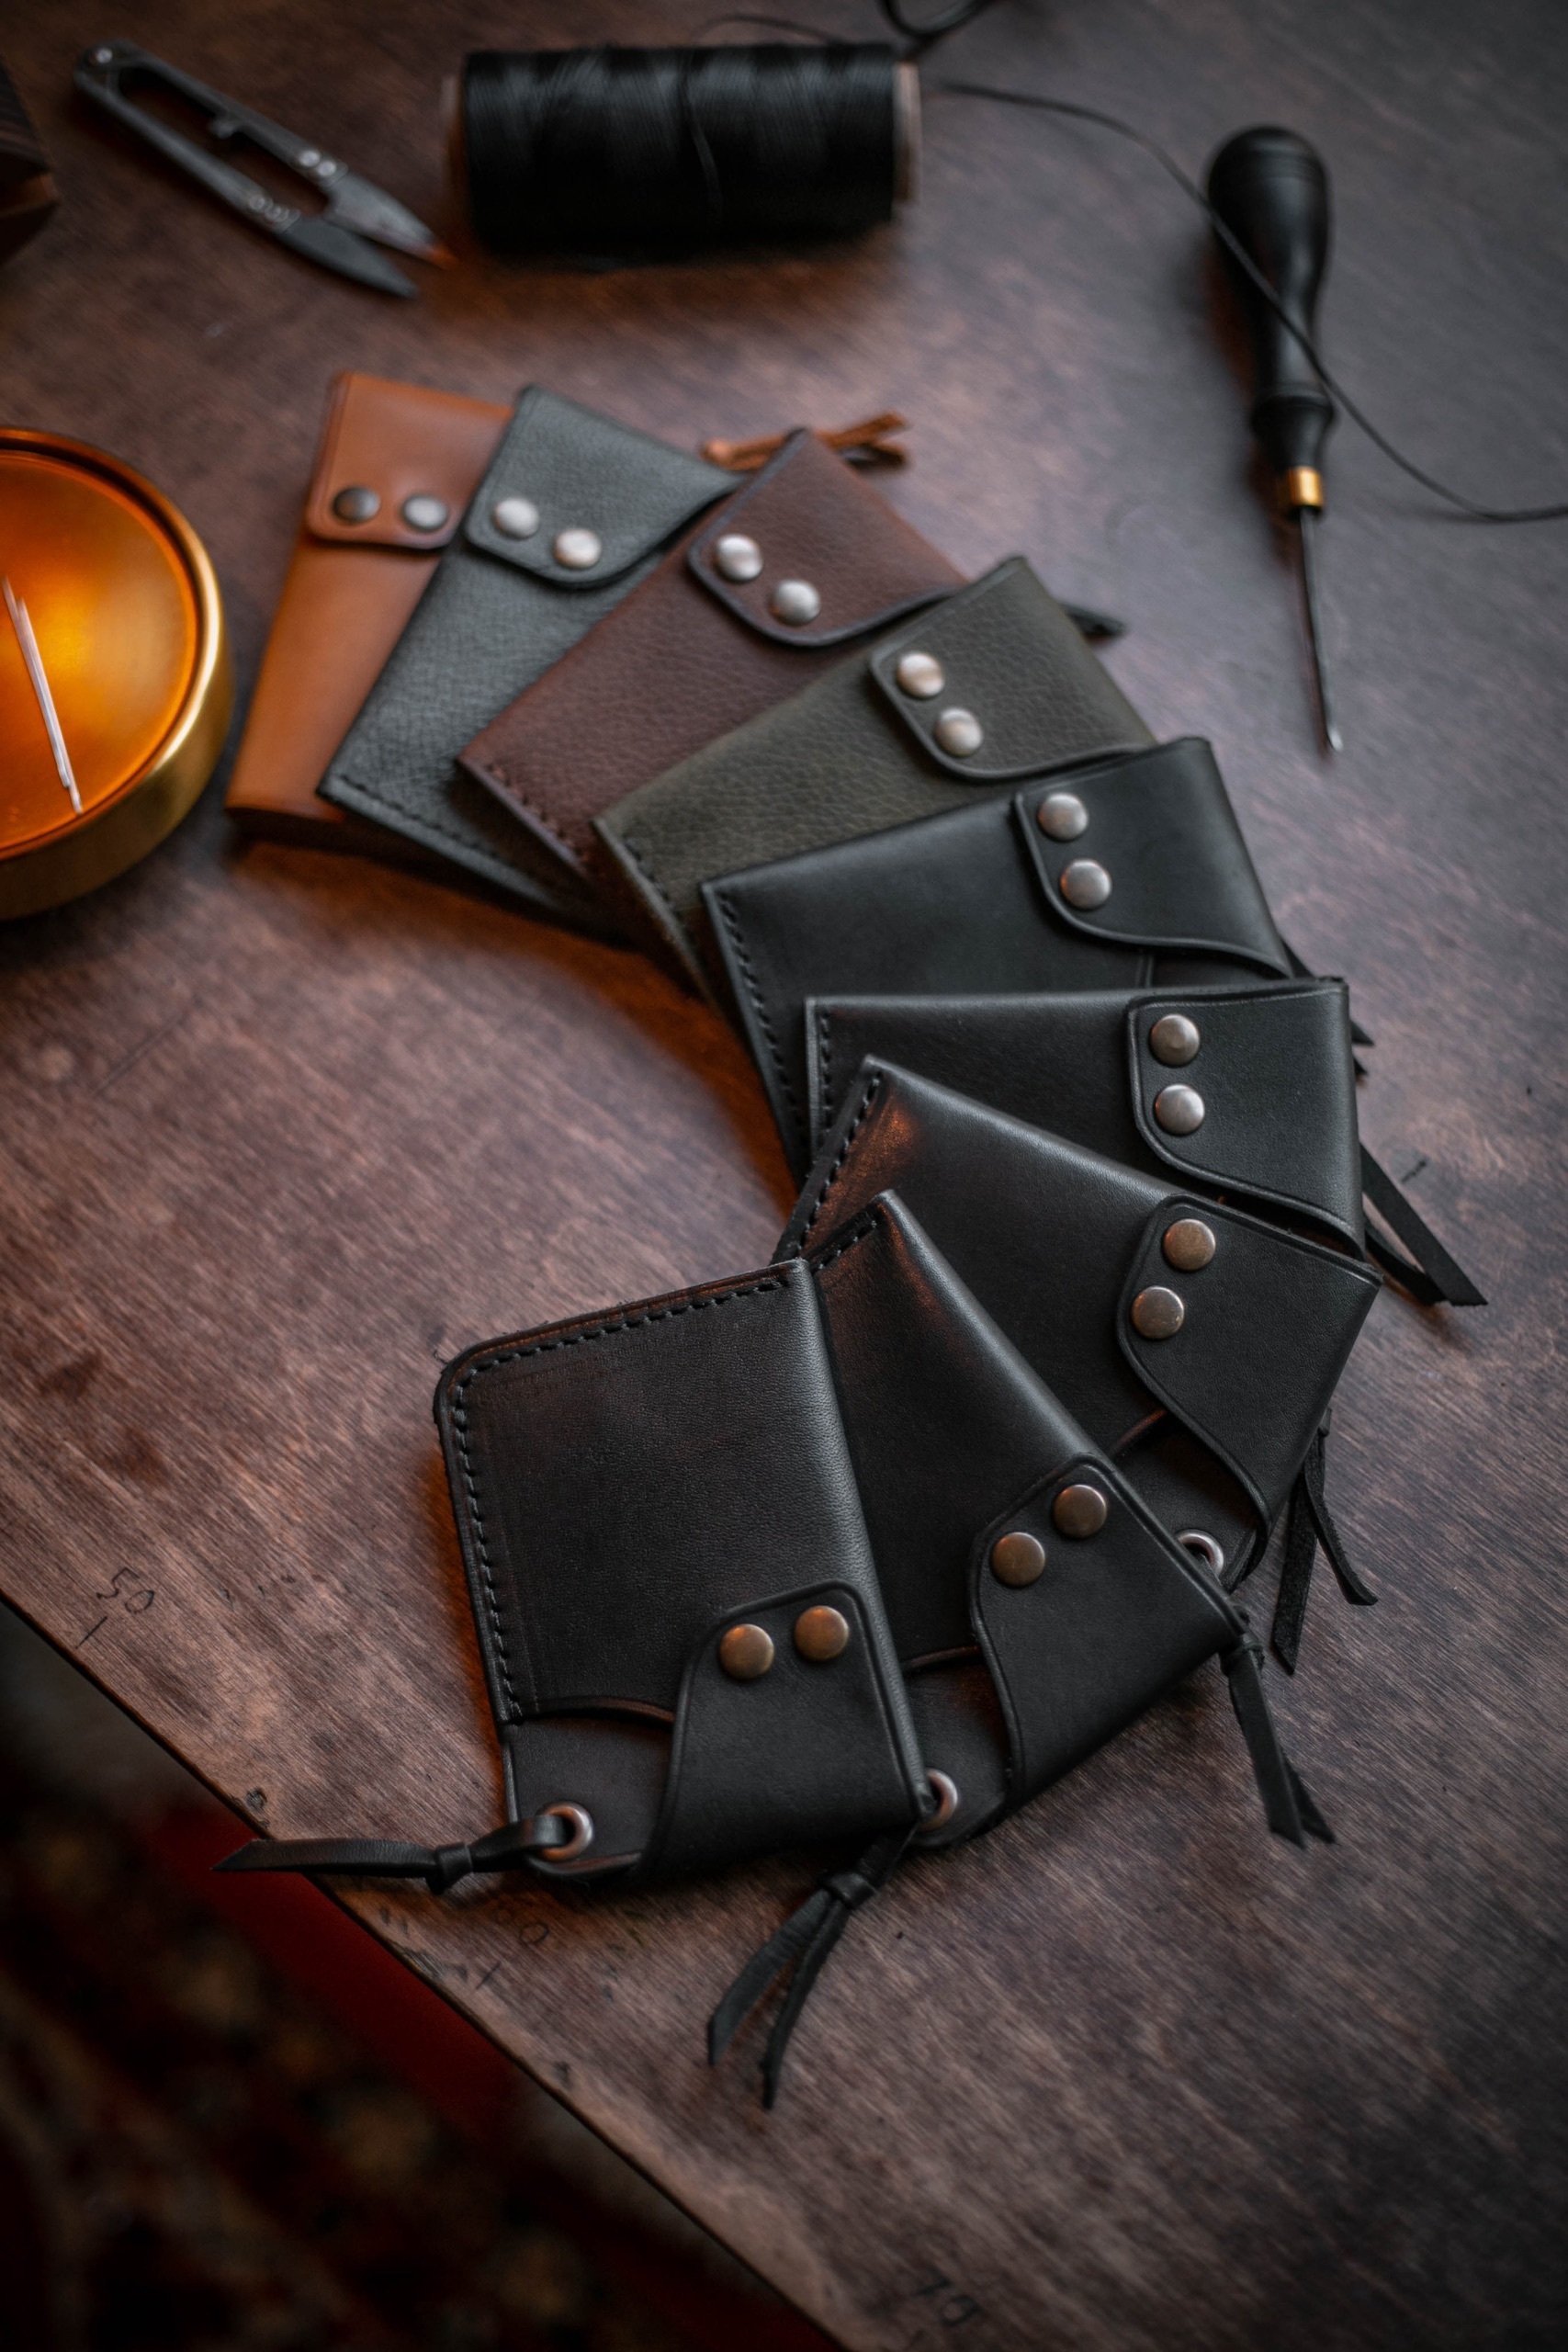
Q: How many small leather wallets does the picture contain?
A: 9